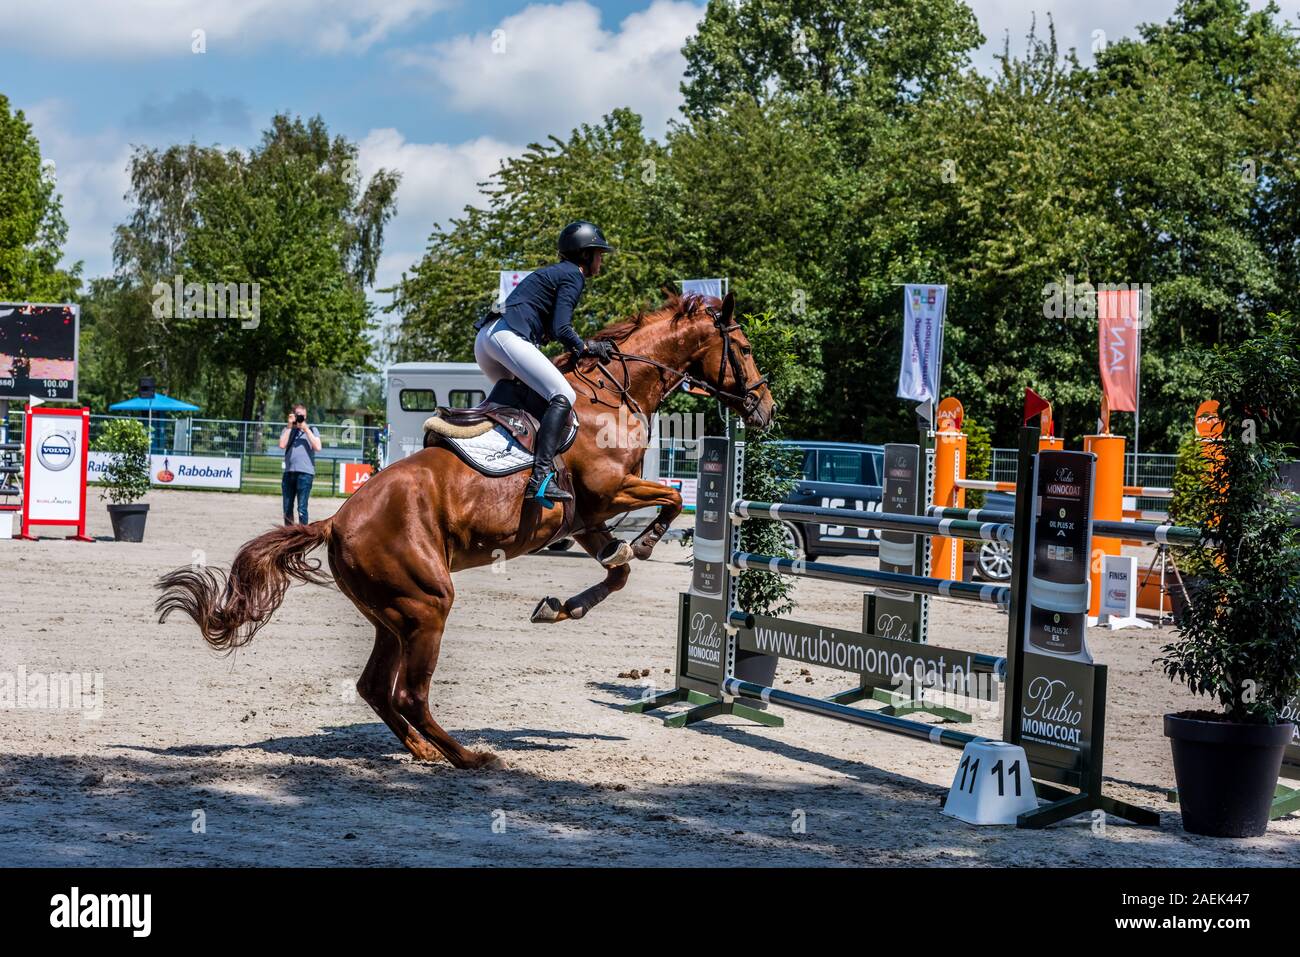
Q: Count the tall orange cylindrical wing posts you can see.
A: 4